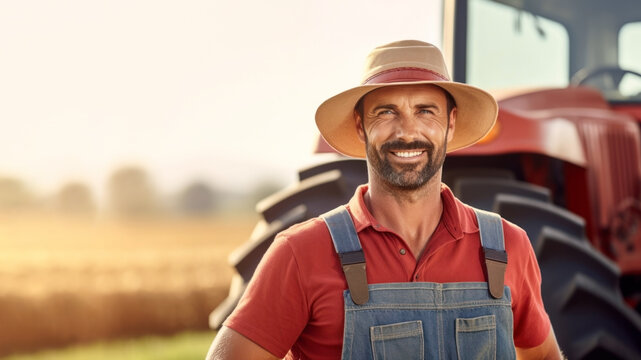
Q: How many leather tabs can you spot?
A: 2